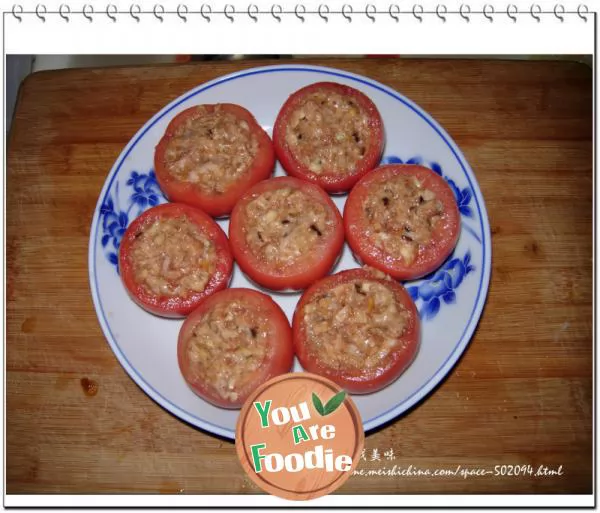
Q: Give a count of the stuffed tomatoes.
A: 7